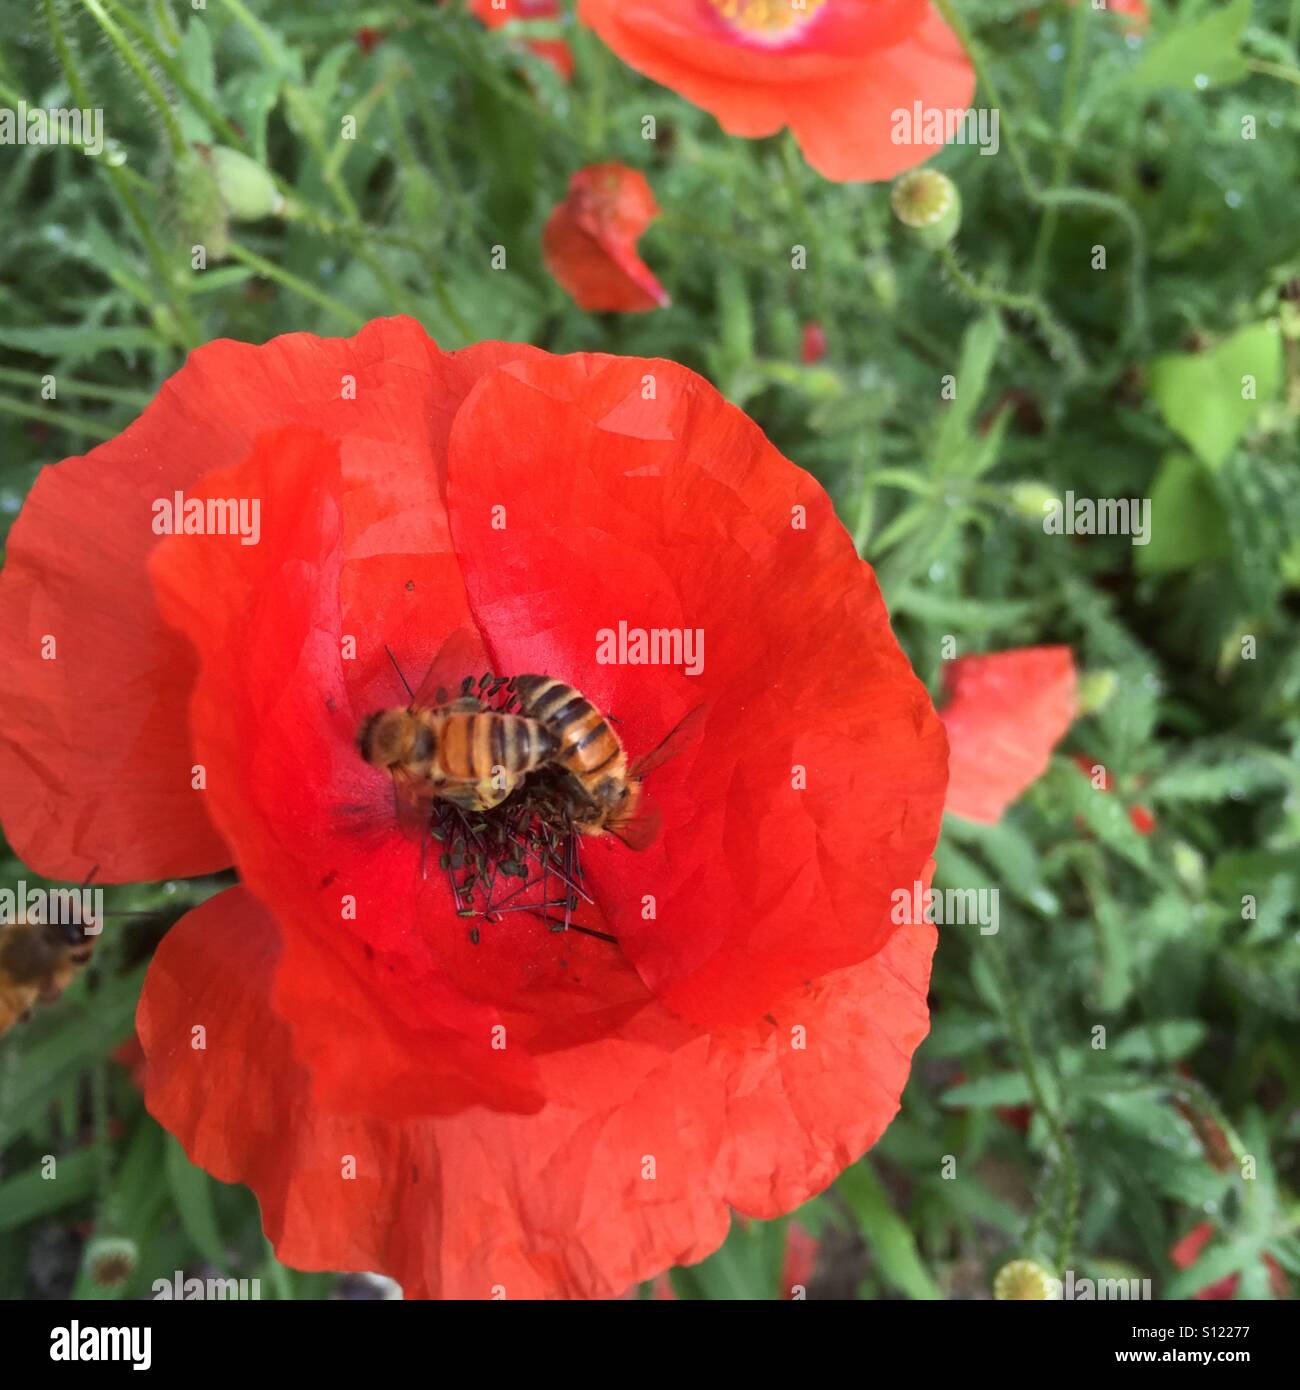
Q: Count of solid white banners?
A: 0